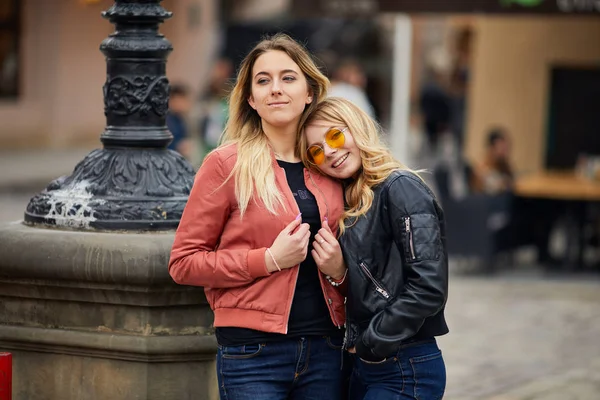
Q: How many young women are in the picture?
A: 2